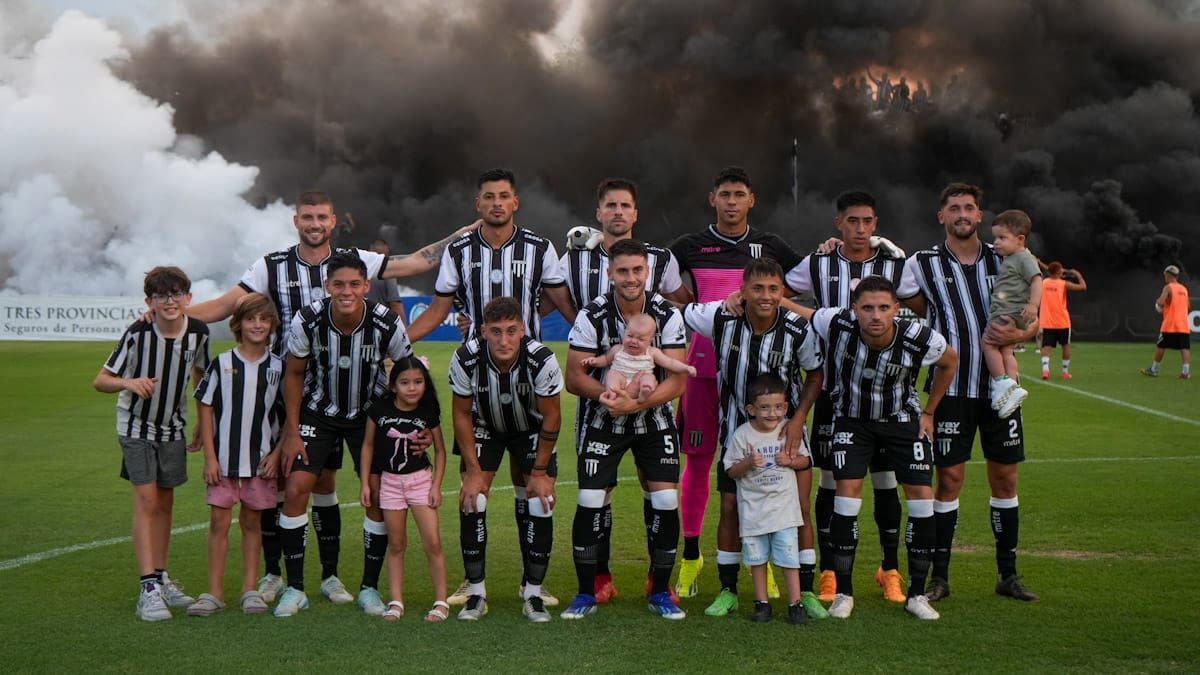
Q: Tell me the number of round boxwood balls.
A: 0